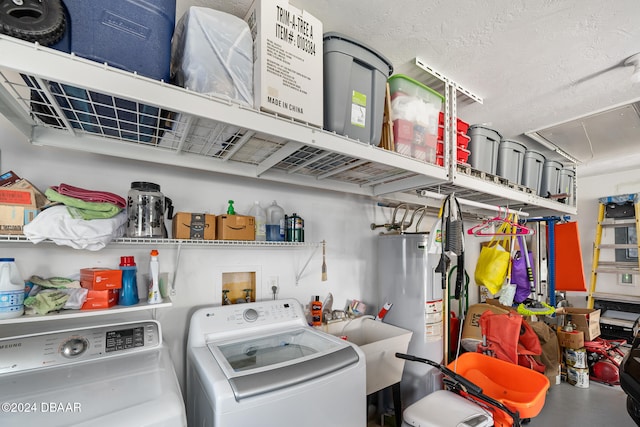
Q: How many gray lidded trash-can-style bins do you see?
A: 6